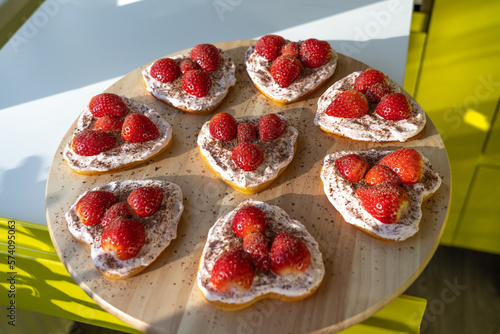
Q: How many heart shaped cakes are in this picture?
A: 8